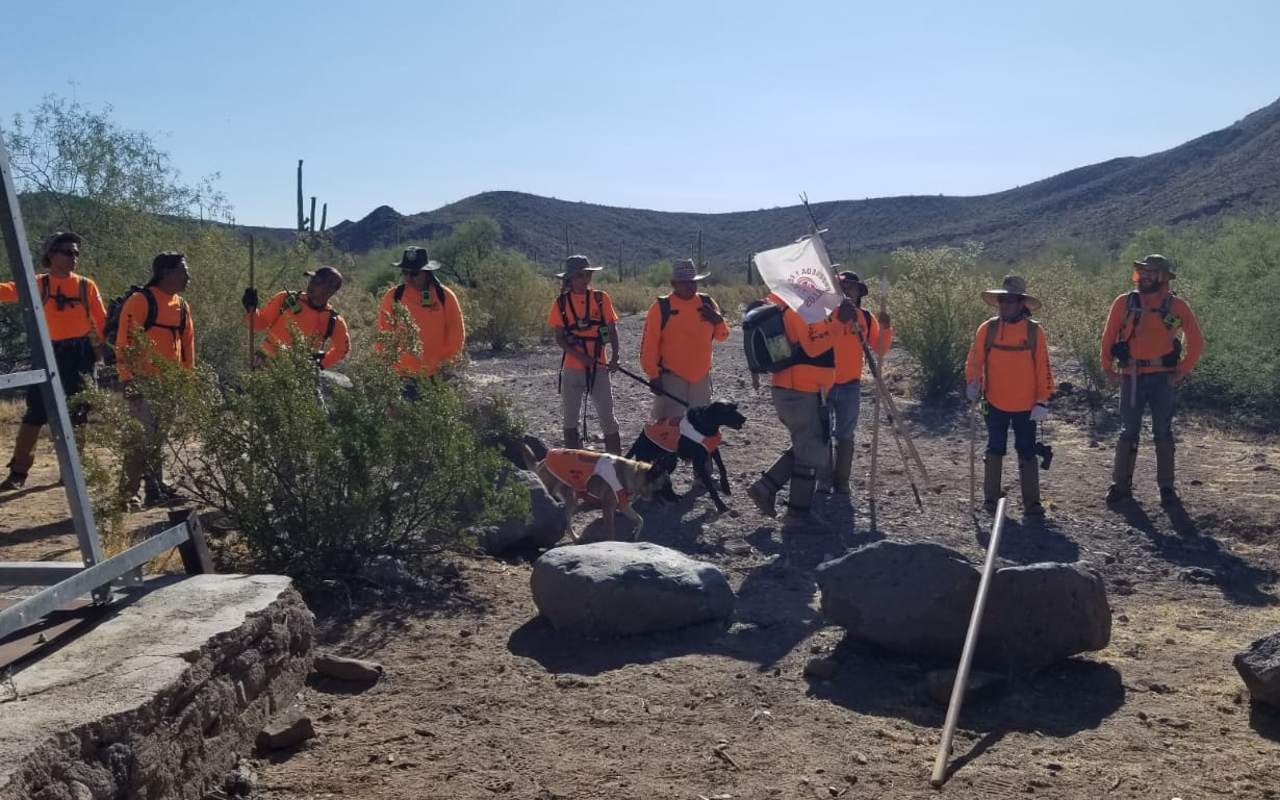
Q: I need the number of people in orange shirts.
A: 10